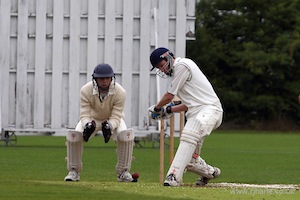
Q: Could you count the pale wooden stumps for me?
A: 3